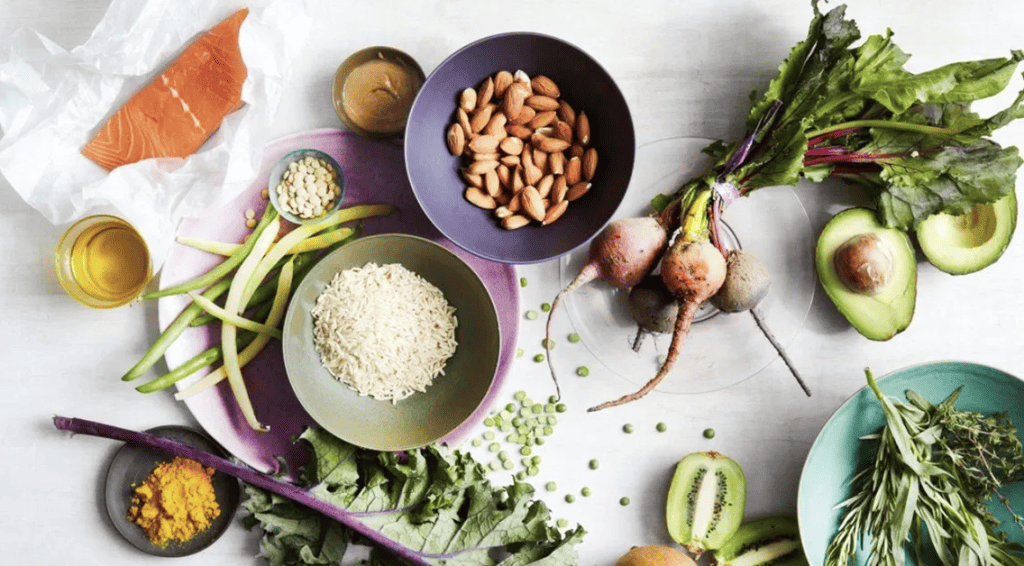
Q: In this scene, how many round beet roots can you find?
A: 4